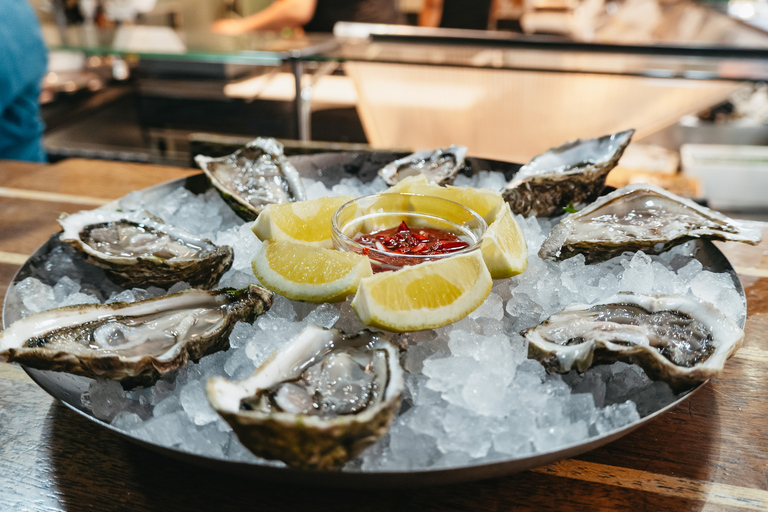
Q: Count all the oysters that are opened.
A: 8